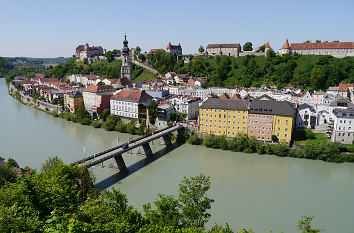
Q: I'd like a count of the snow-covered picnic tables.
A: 0